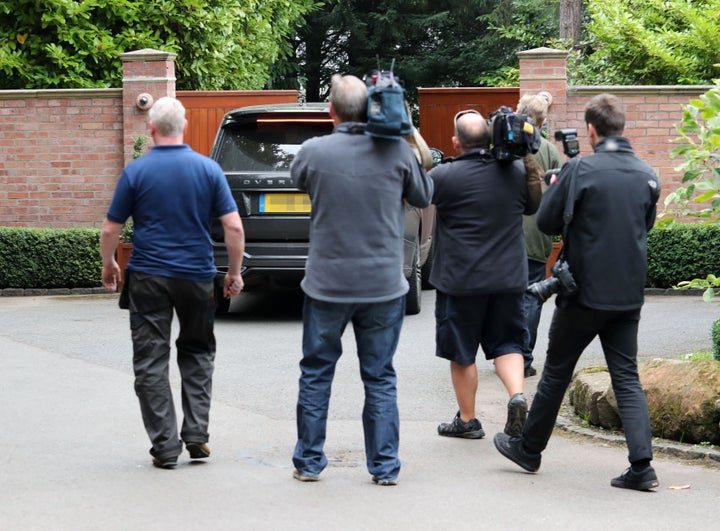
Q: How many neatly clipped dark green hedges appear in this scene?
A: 2